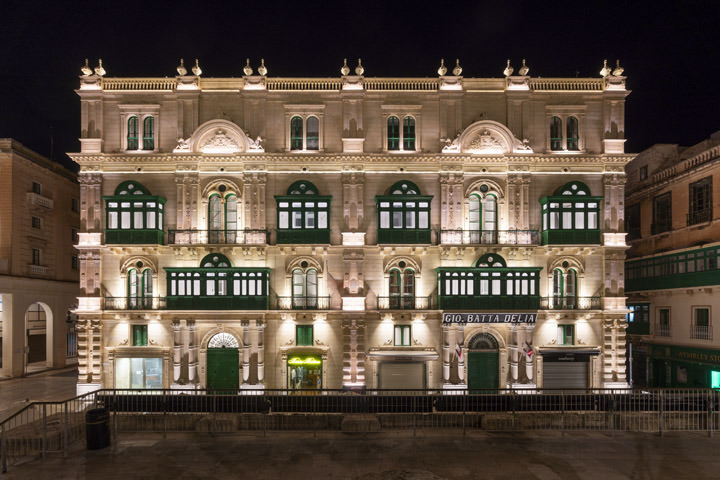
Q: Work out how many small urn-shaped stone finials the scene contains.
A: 14